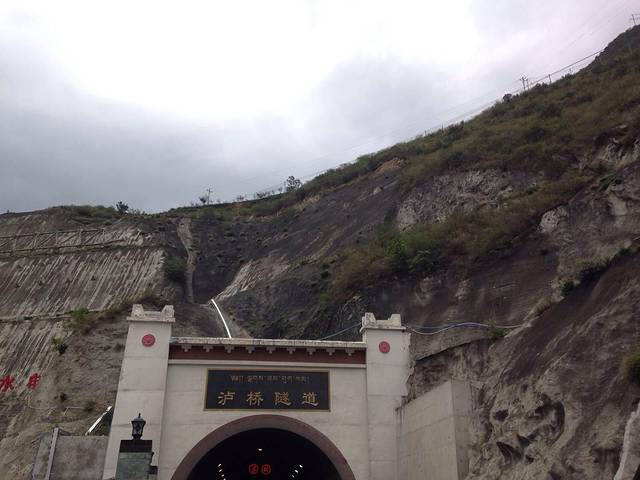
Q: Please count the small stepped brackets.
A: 9